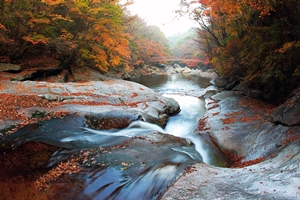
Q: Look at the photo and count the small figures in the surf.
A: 0